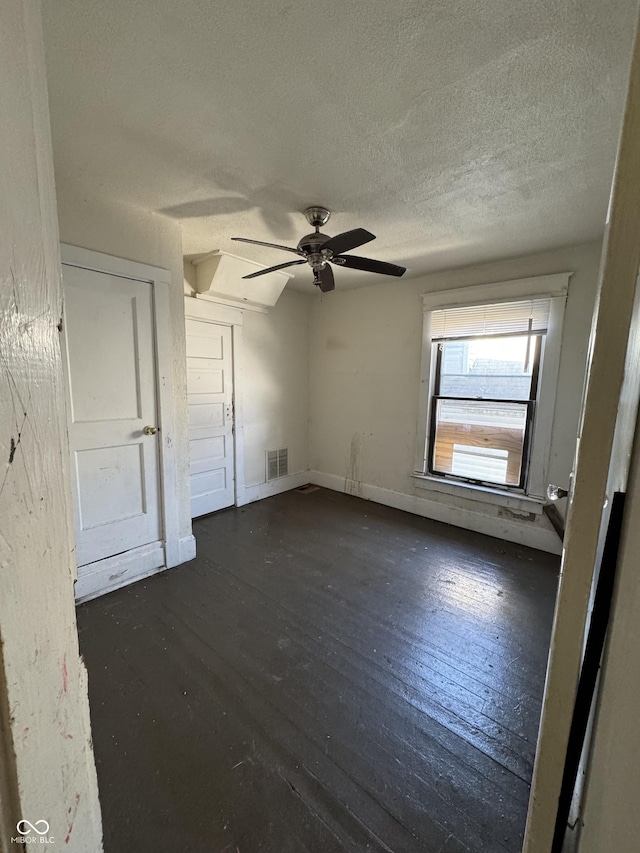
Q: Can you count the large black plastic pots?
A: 0